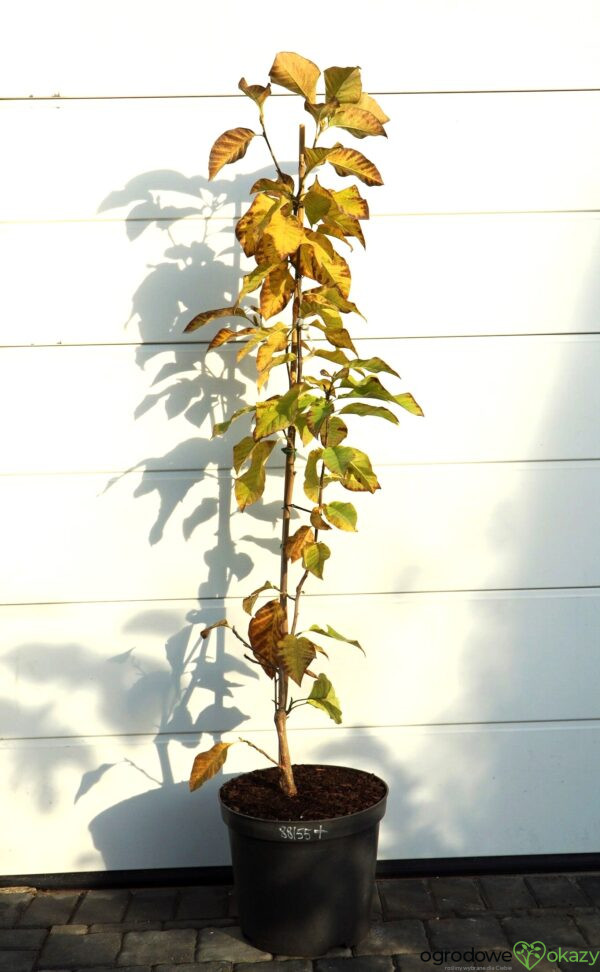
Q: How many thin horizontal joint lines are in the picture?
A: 6